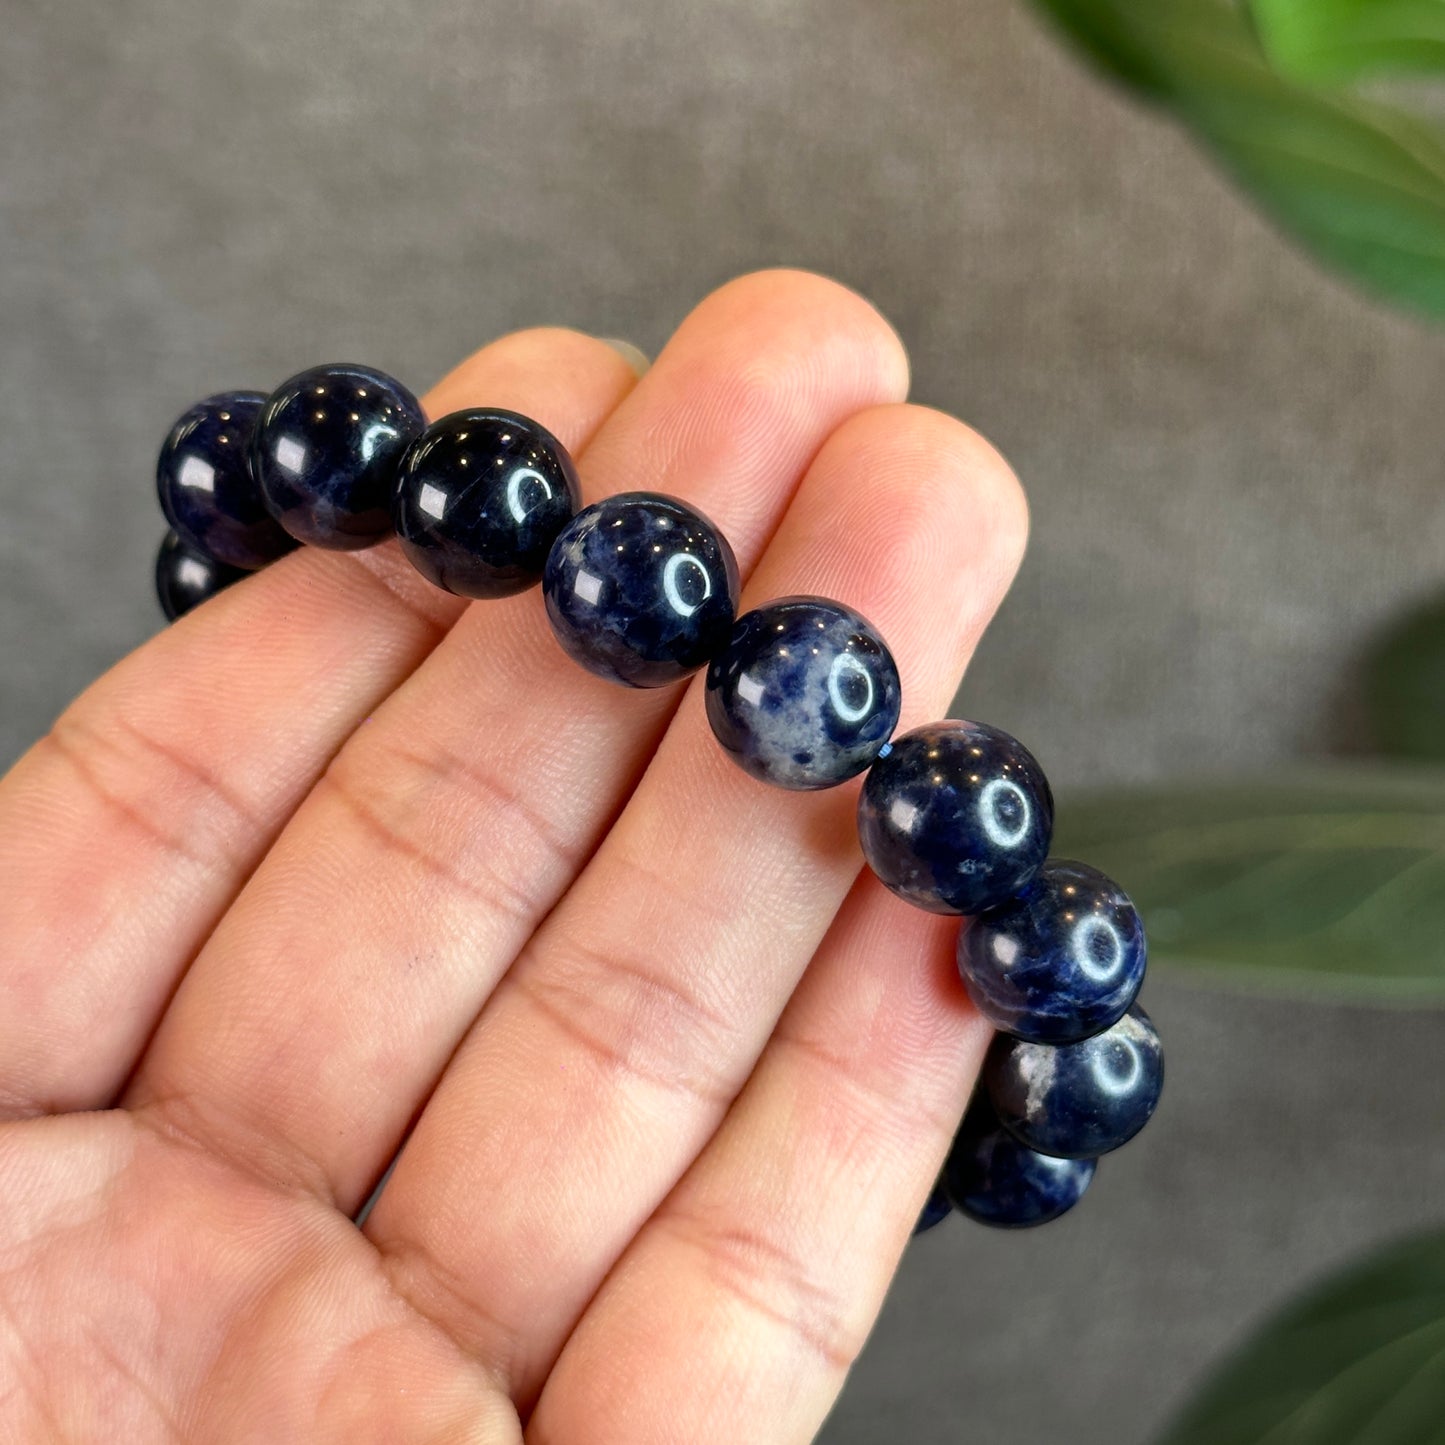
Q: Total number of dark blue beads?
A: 11